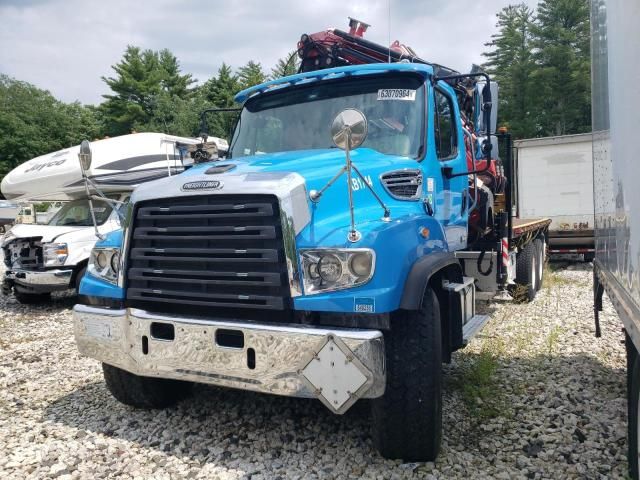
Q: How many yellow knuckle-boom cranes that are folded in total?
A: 0